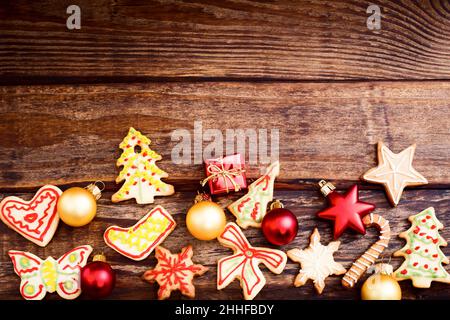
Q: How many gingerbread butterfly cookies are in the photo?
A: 1